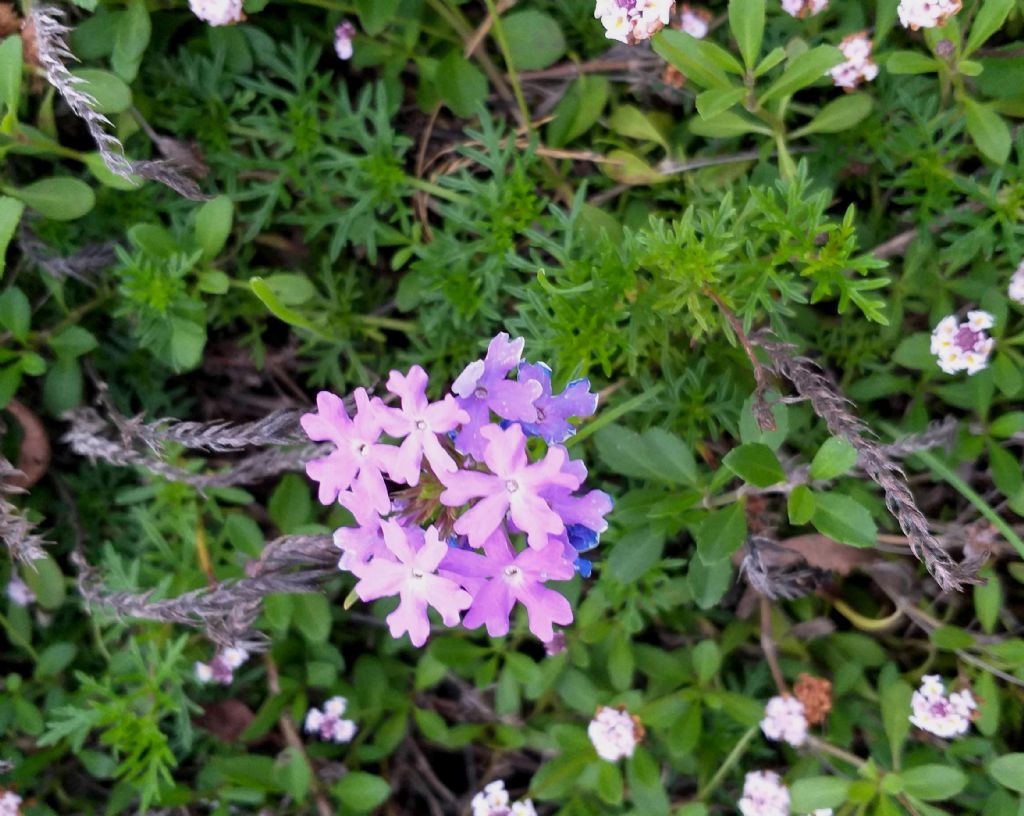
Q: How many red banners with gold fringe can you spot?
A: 0